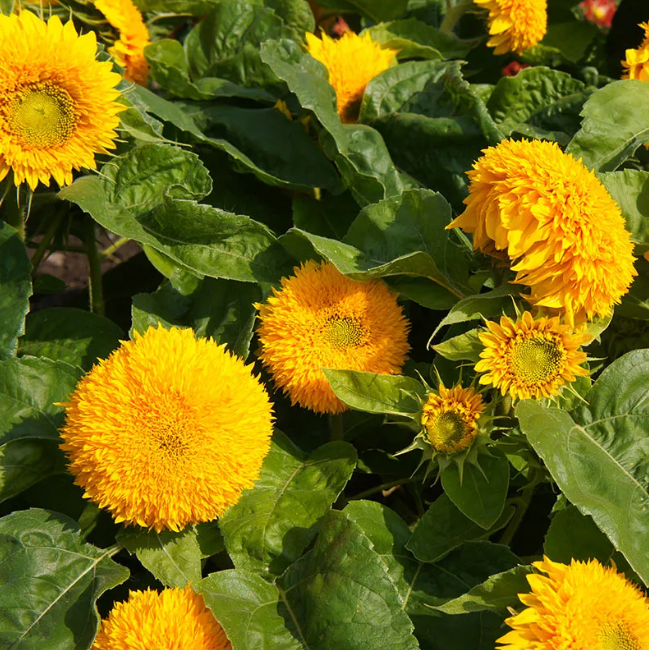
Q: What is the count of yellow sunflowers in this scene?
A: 12